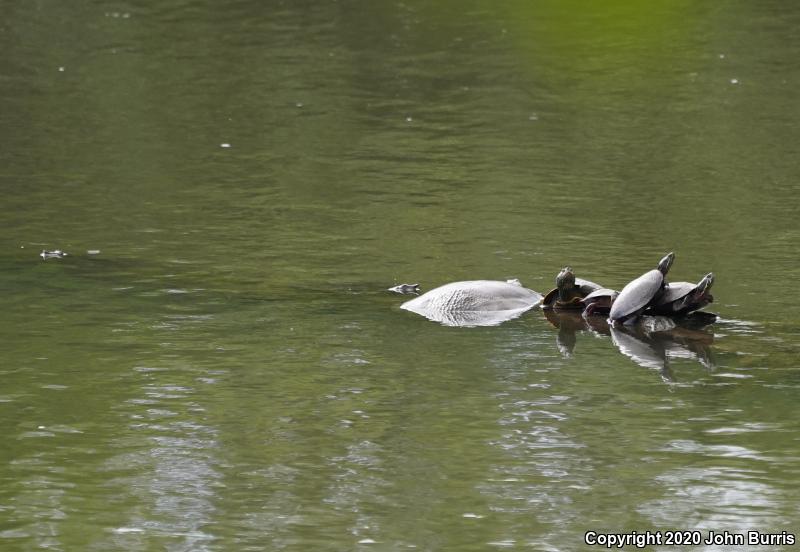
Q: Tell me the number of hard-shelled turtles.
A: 4